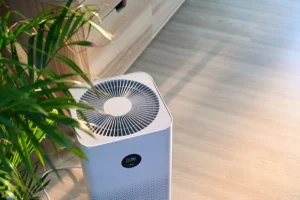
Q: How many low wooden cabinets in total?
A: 1